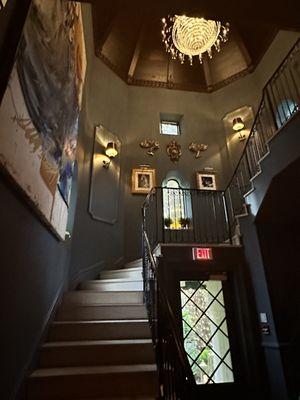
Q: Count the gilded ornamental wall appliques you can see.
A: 3